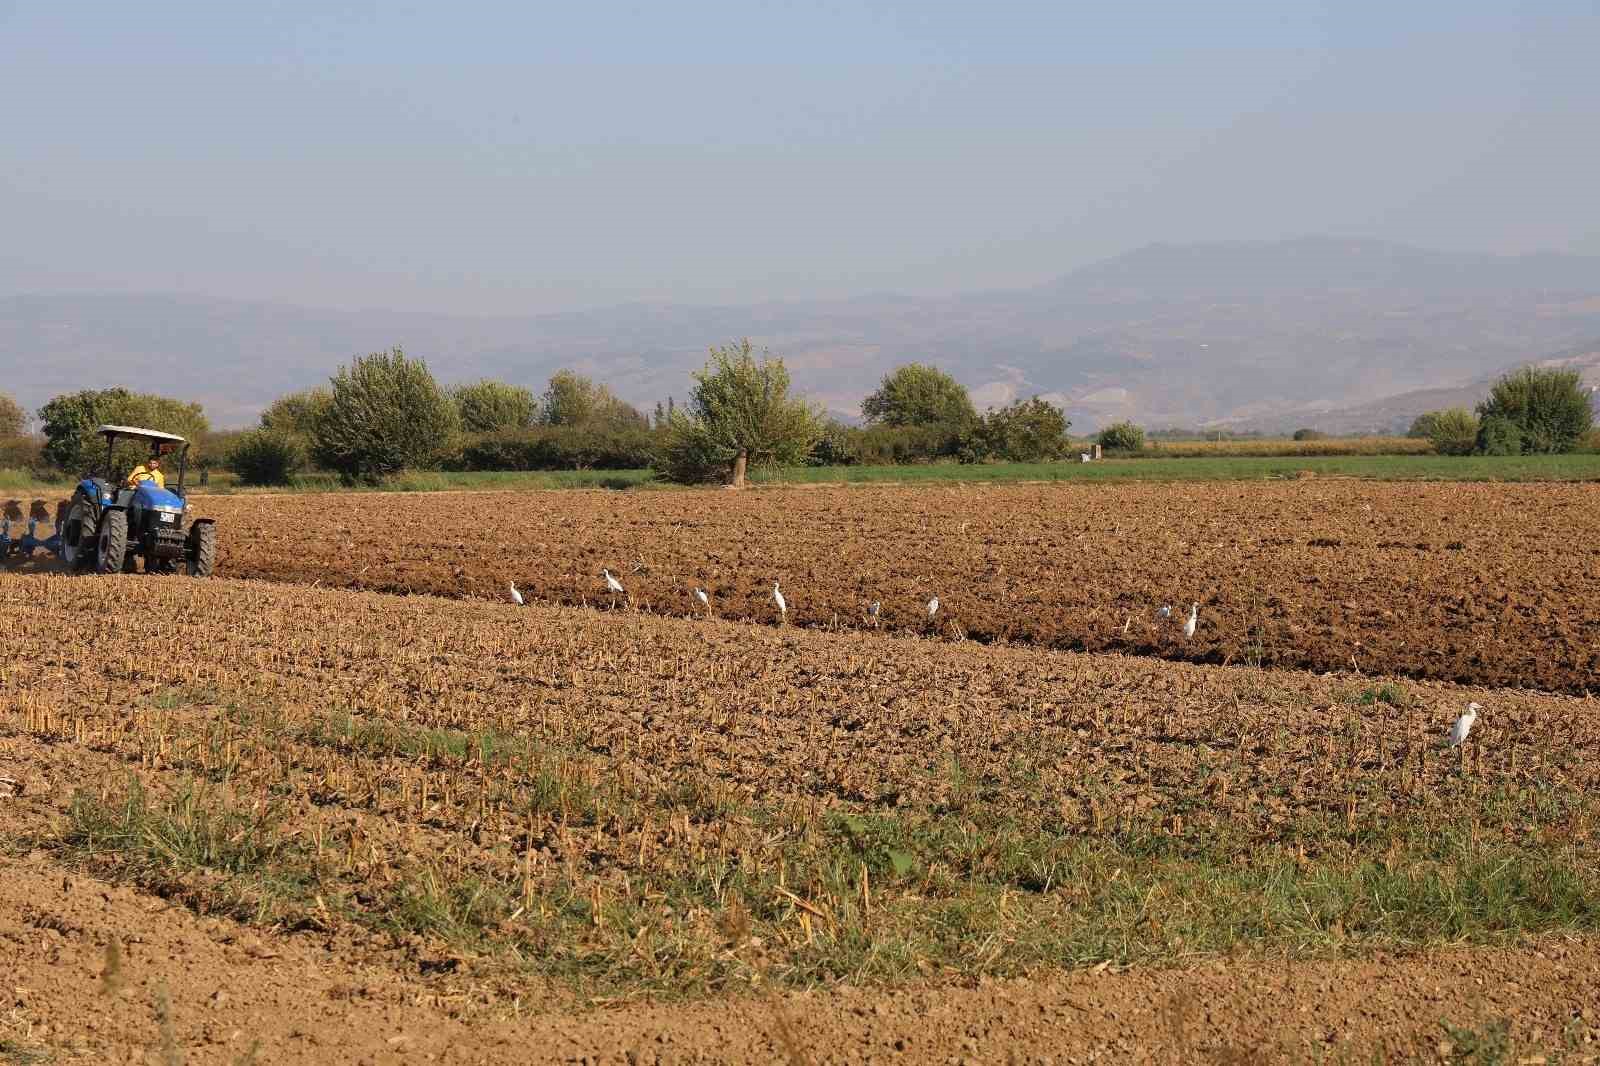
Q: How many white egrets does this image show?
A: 9